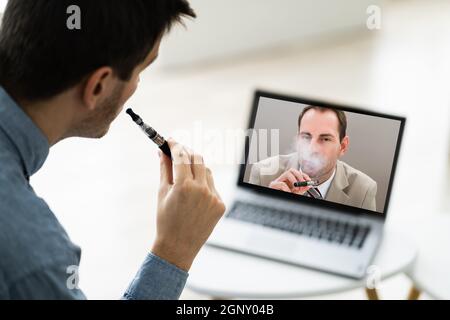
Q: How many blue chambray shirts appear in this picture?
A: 1